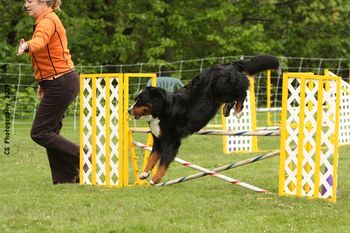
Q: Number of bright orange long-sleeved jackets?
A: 1